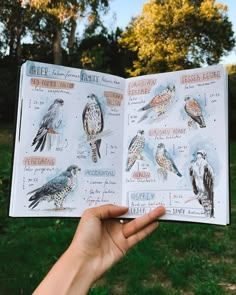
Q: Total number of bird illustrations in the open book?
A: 8